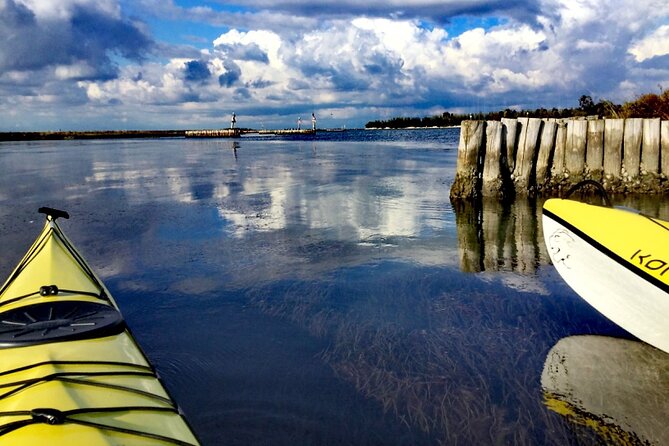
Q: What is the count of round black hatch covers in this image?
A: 1